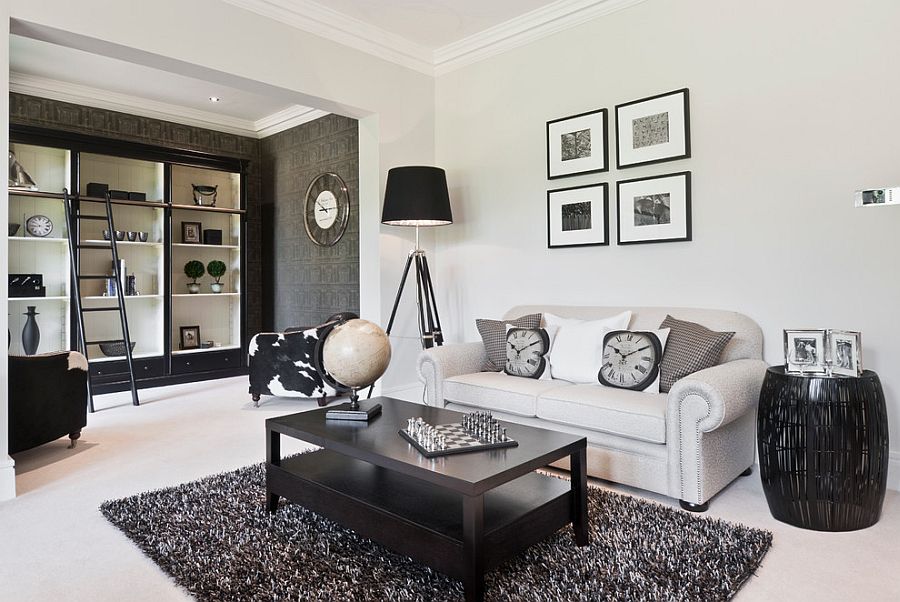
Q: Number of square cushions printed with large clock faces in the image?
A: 2